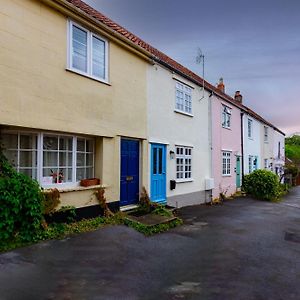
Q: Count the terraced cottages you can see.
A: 6